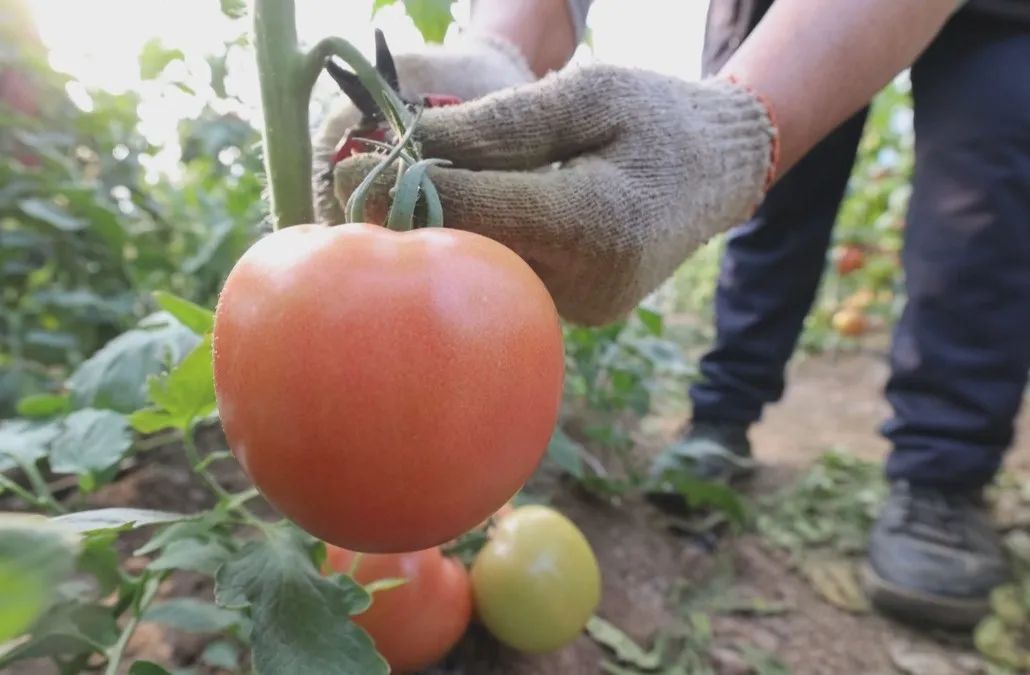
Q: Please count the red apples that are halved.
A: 0